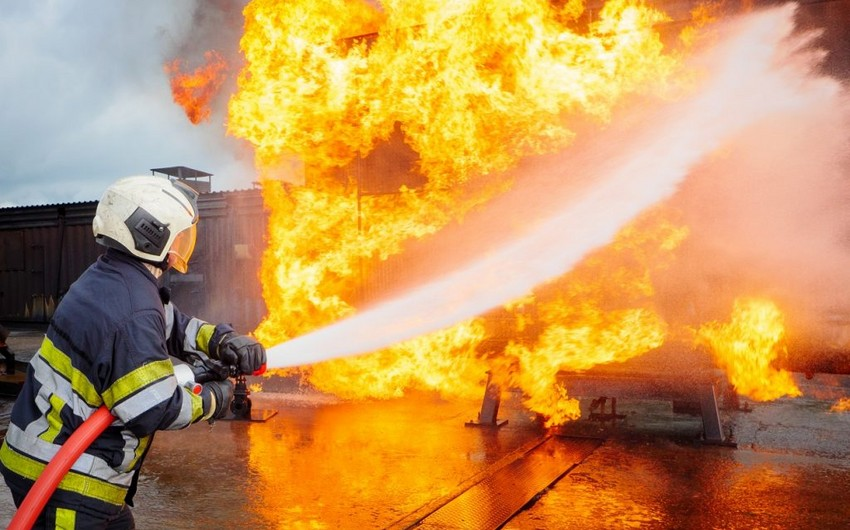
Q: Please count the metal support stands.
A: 2